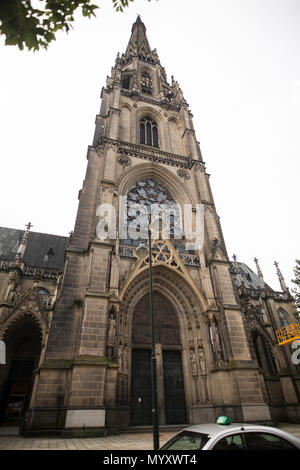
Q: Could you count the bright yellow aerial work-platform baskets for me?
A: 1